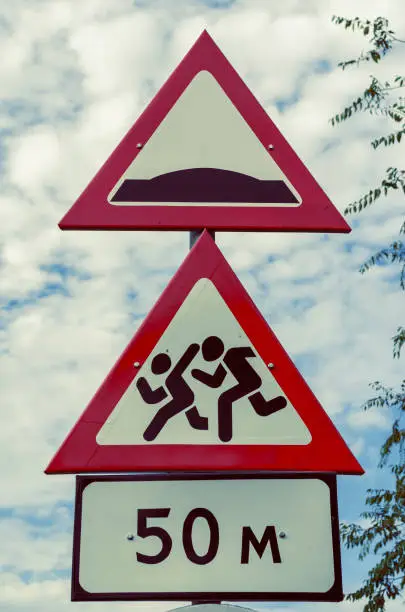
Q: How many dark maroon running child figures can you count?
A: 2